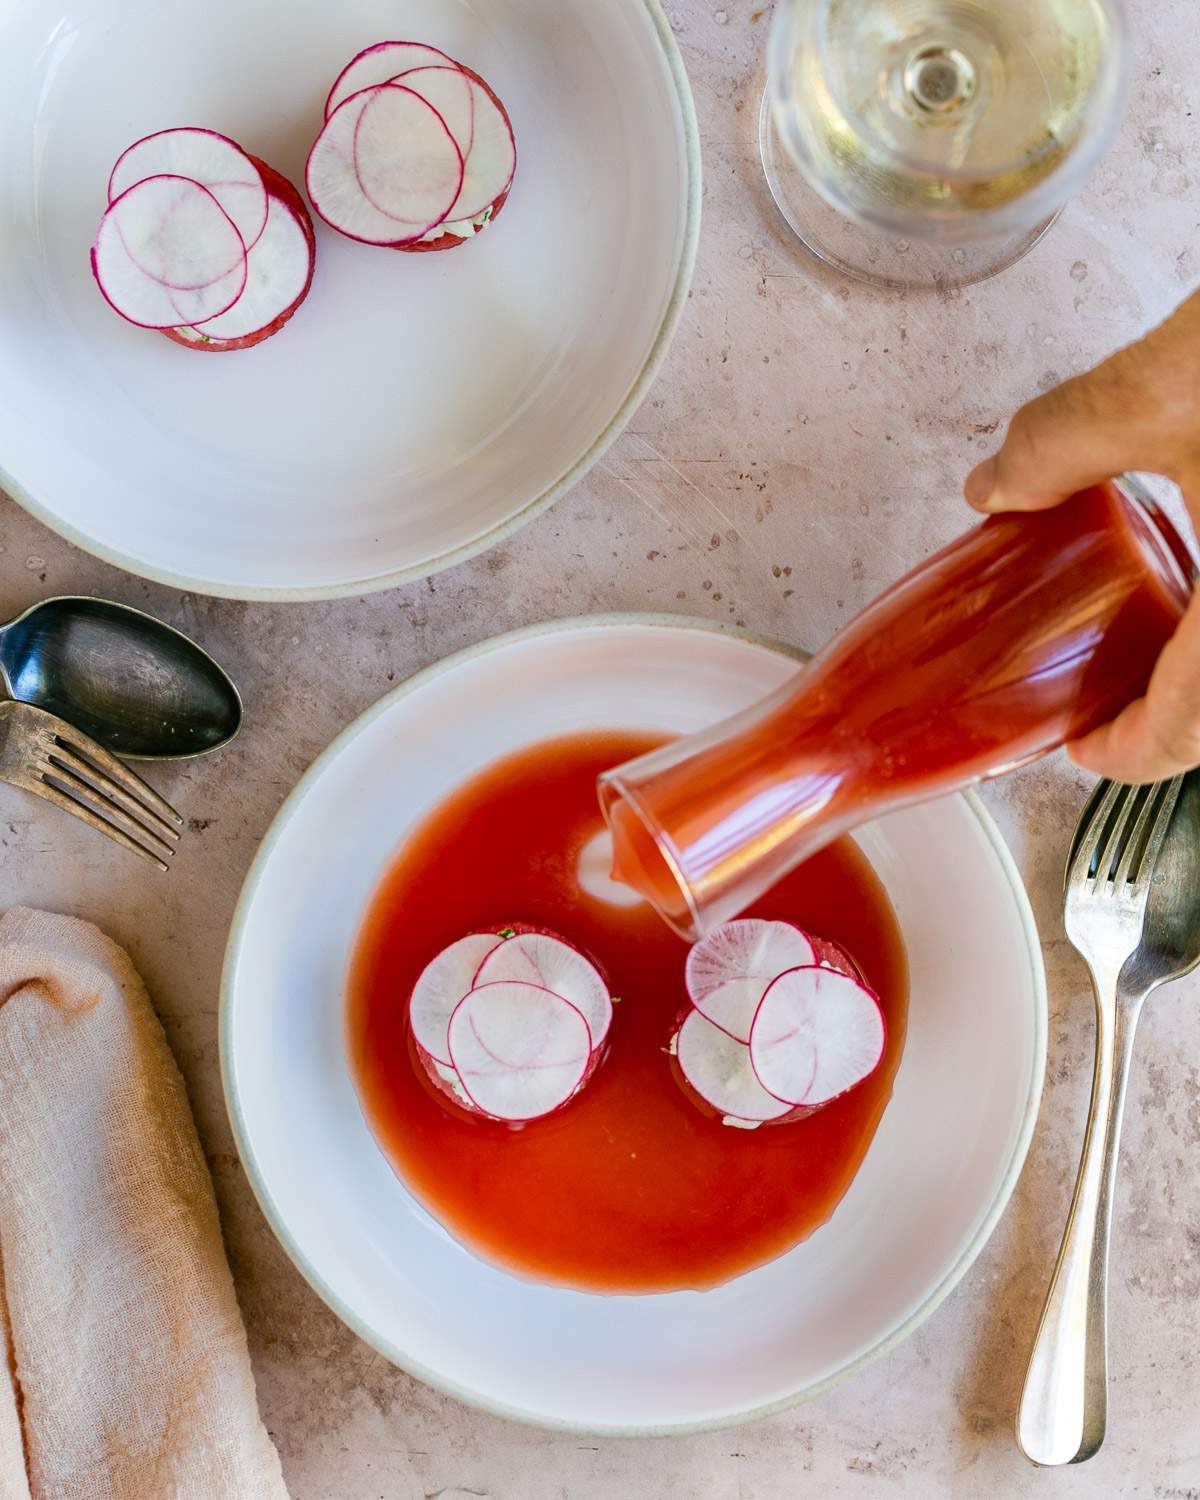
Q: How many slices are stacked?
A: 12